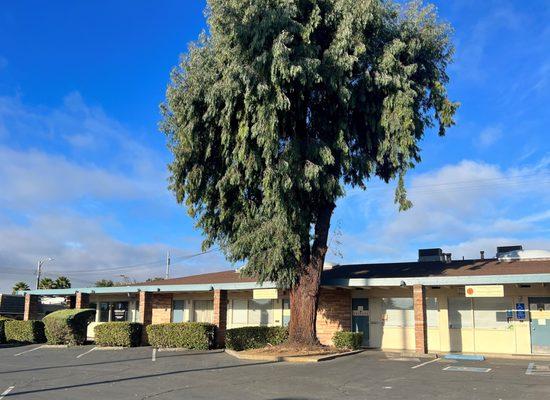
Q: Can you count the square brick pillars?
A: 5